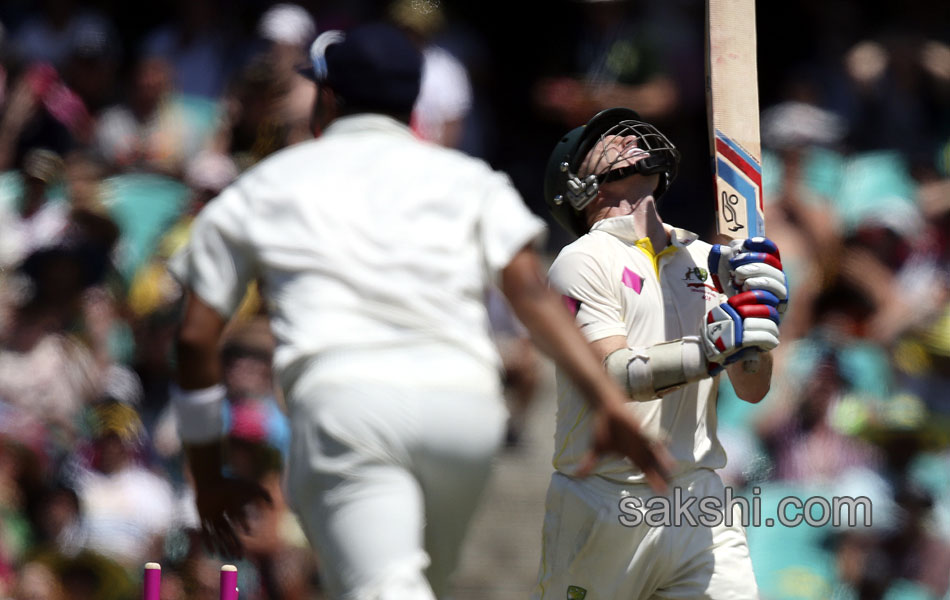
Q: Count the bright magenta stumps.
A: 2